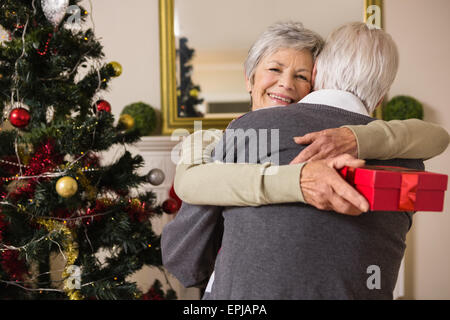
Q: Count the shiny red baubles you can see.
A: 3